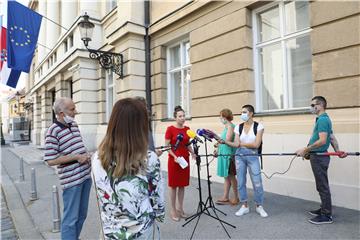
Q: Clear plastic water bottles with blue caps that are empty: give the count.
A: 0